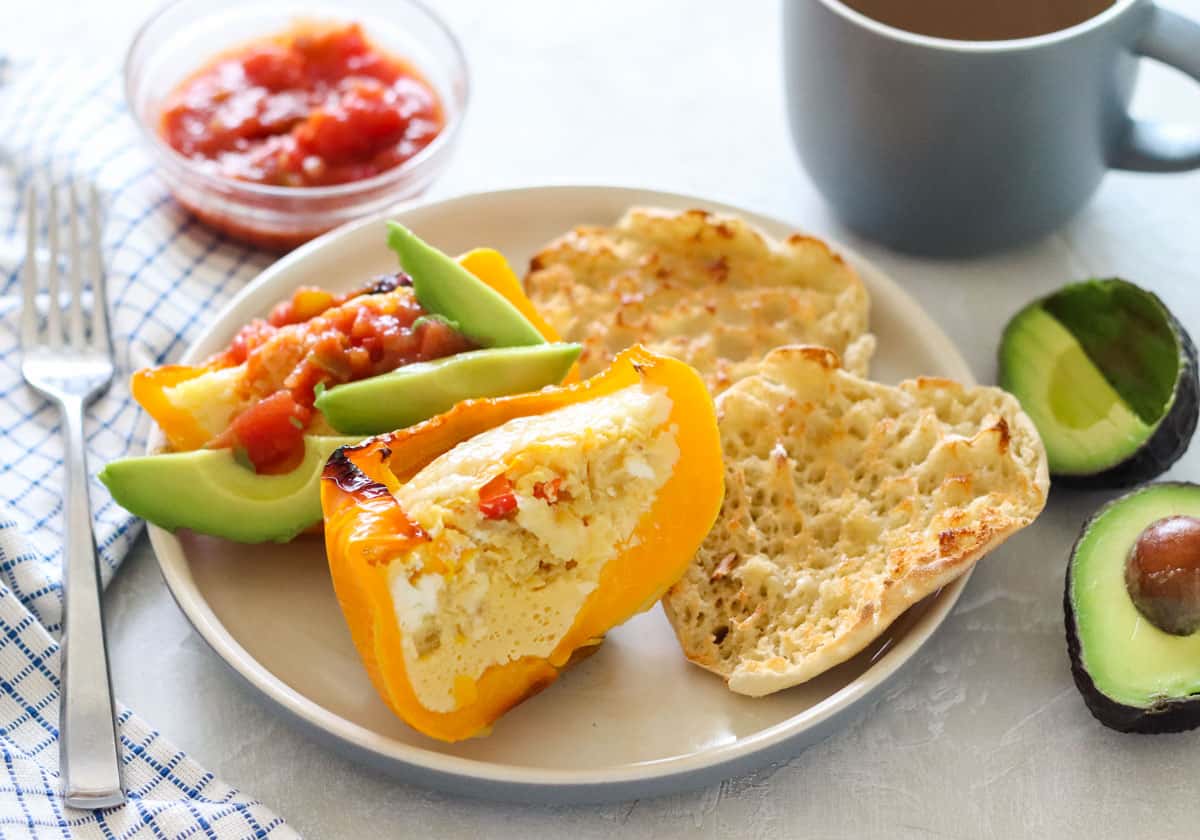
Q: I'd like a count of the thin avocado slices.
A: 3